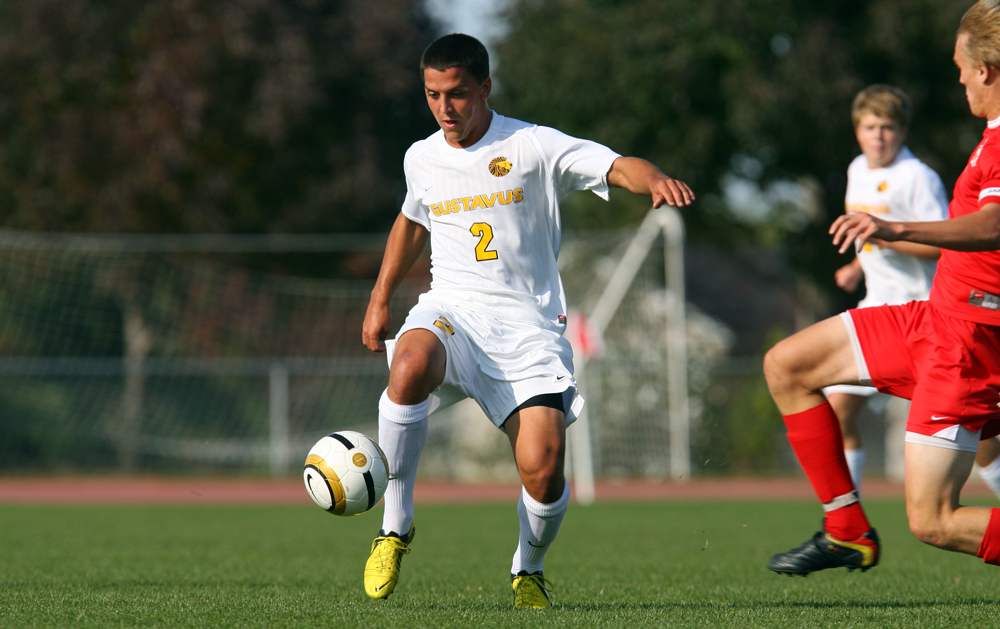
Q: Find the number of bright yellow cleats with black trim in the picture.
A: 2